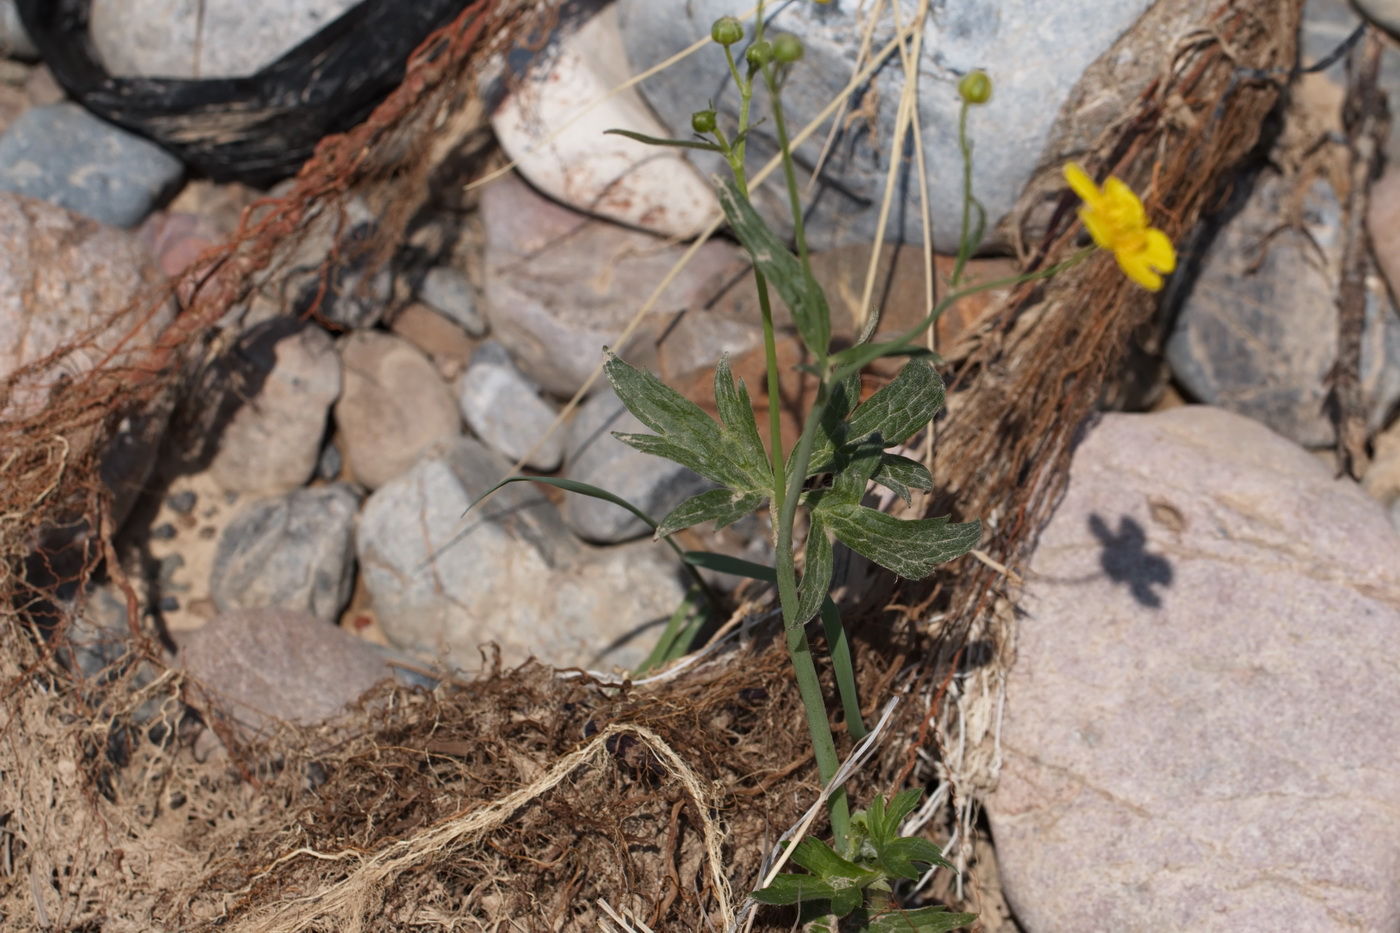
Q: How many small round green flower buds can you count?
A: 5